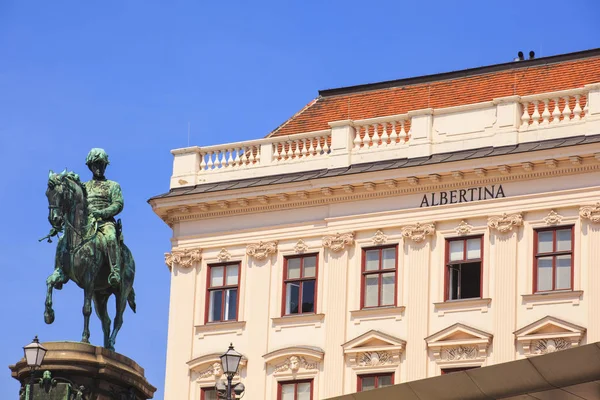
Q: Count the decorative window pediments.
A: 5